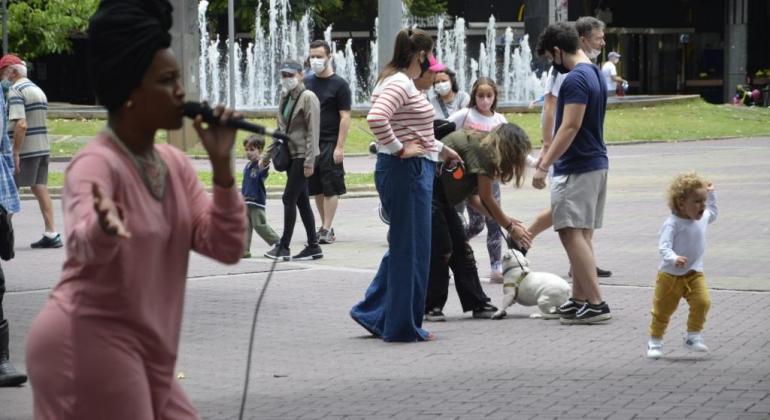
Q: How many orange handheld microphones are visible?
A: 0